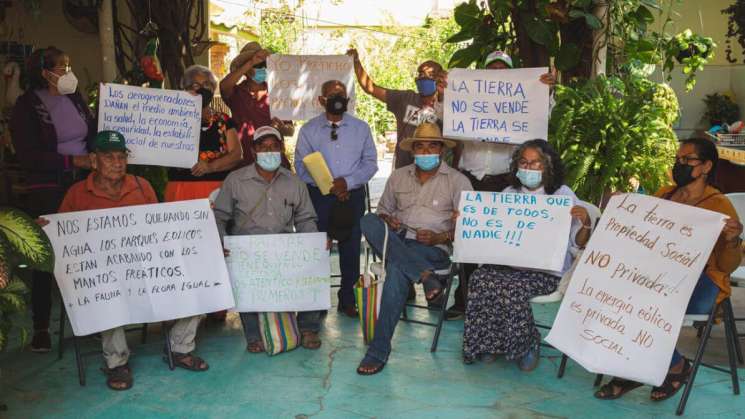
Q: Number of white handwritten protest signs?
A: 7